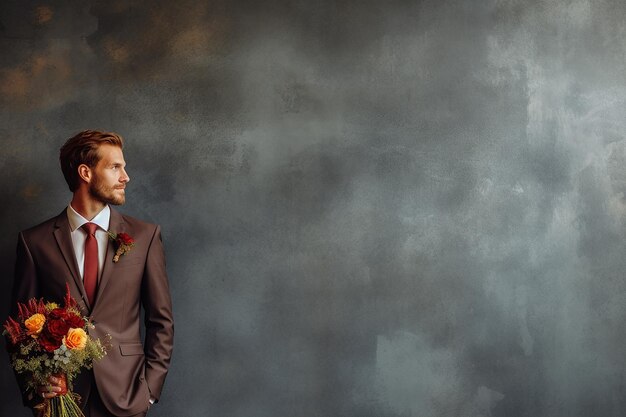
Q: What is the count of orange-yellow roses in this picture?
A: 2